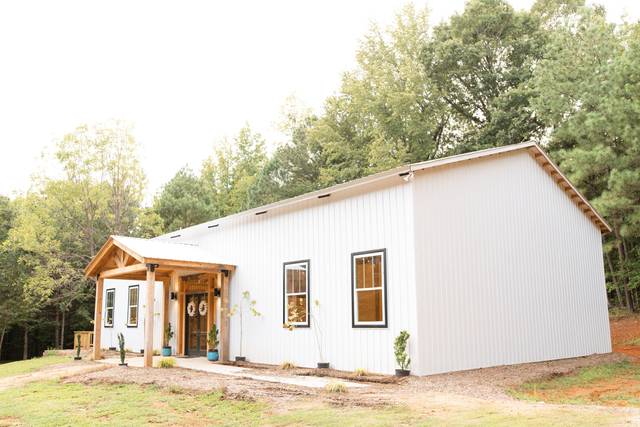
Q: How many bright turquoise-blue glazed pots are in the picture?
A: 2